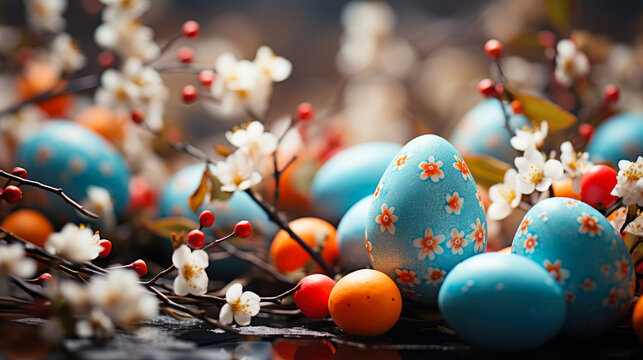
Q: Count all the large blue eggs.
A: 9